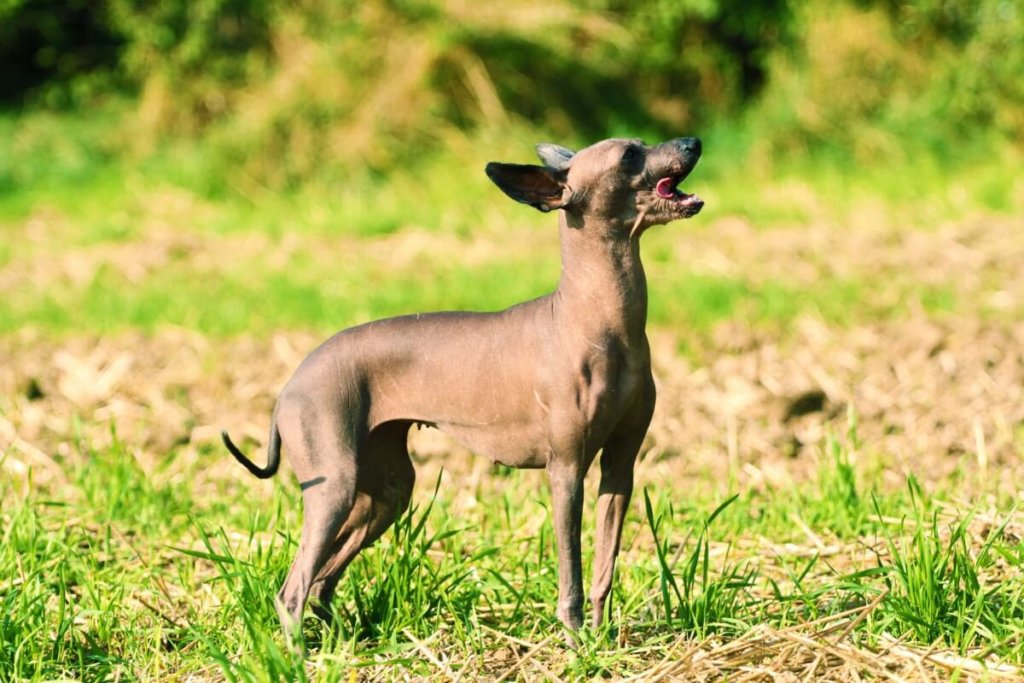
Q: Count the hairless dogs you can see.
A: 1